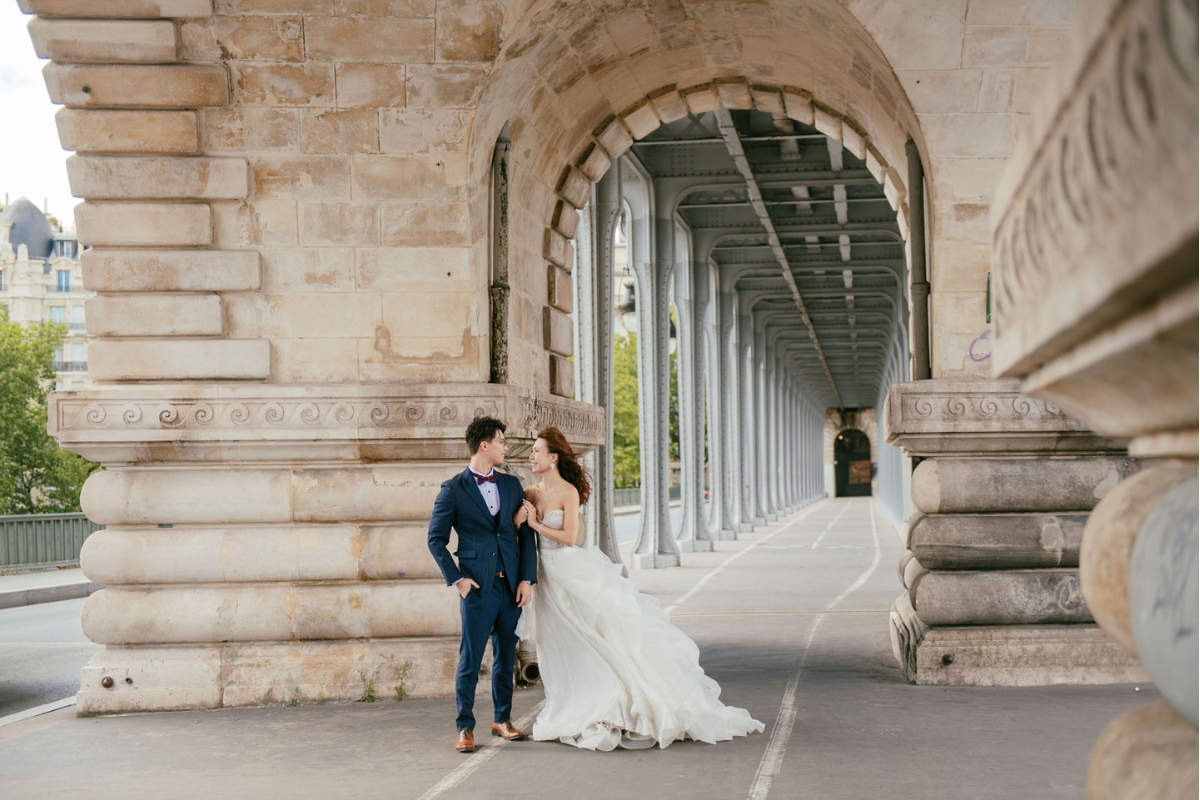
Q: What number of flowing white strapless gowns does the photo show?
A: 1